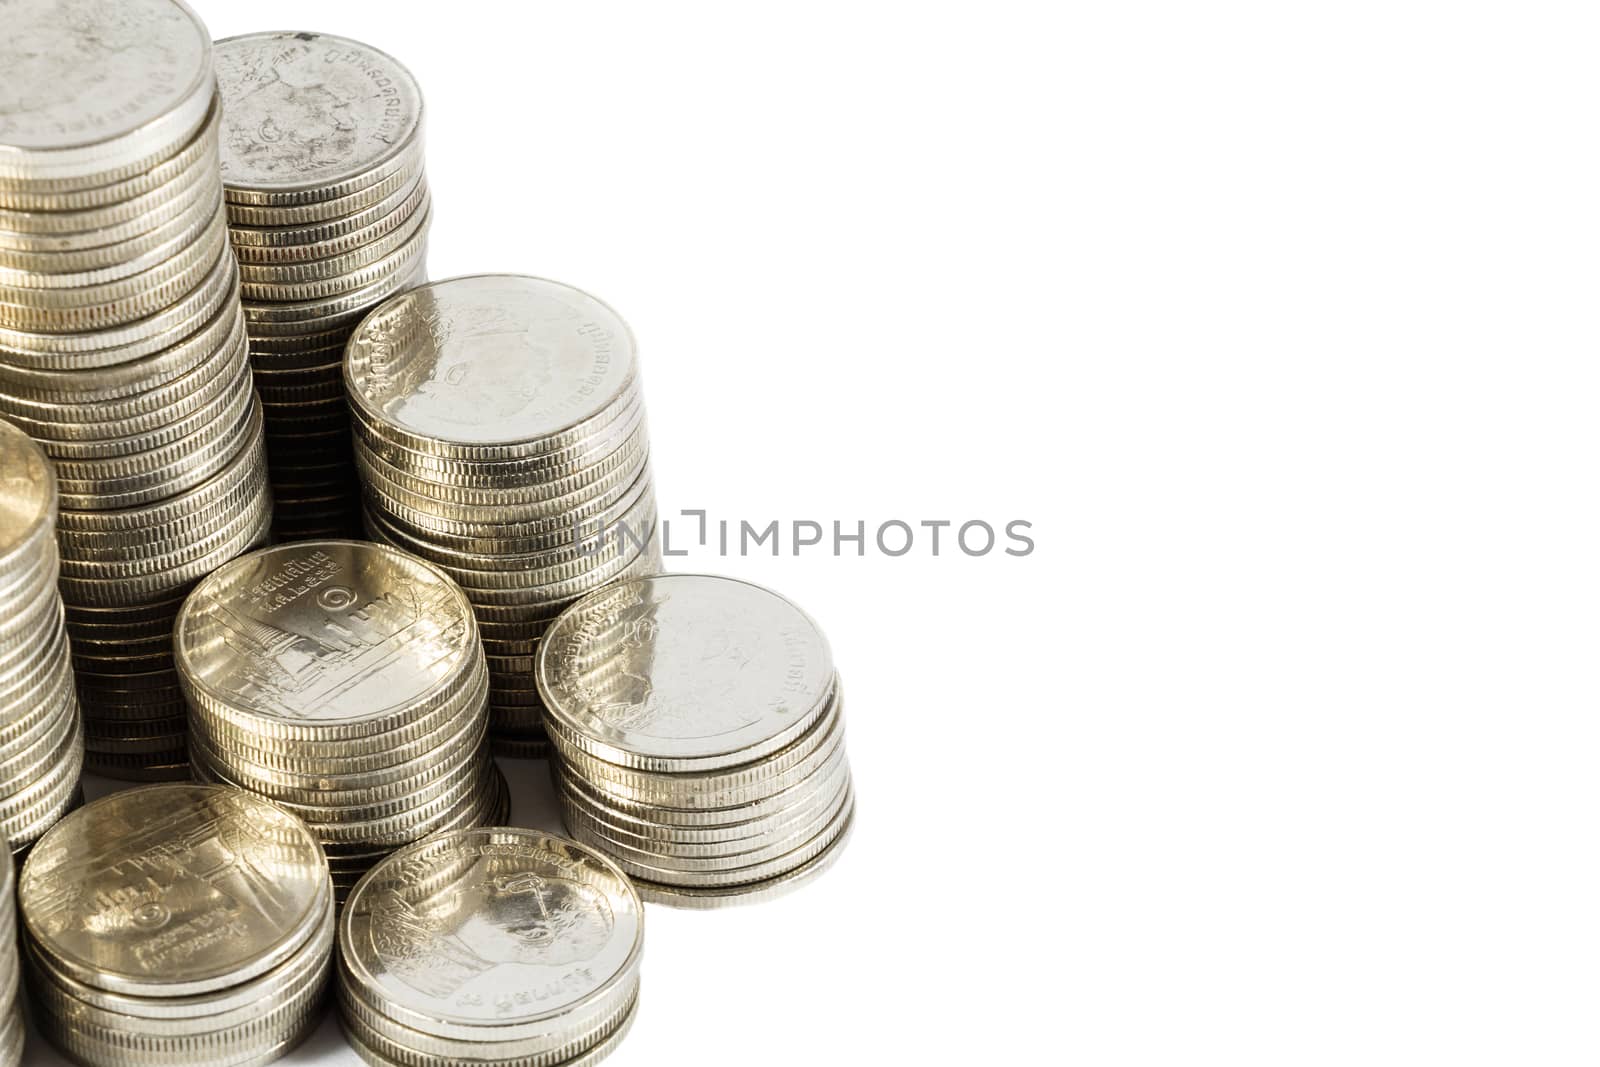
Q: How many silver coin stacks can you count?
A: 9